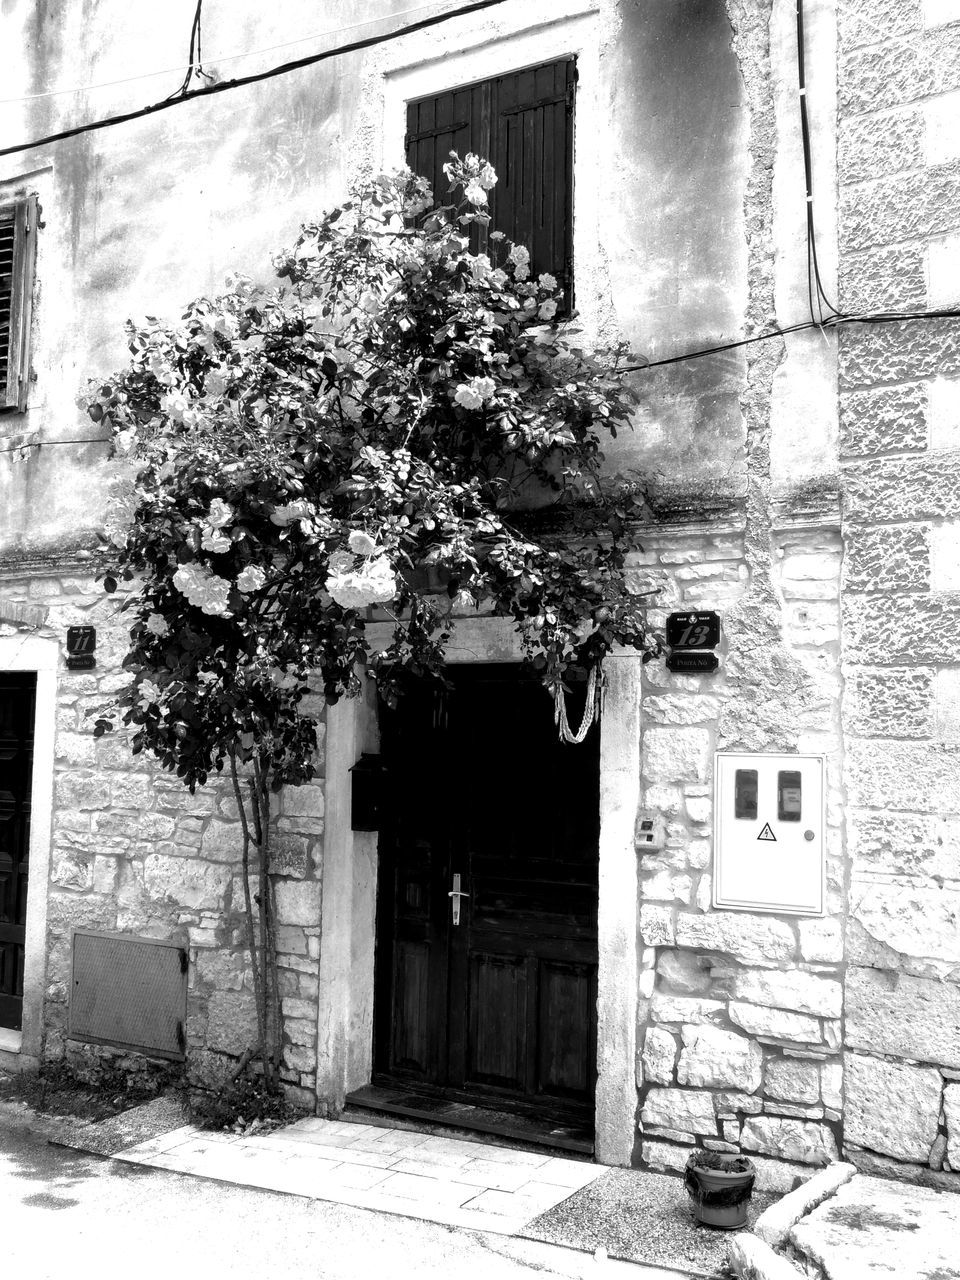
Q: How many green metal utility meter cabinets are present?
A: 0